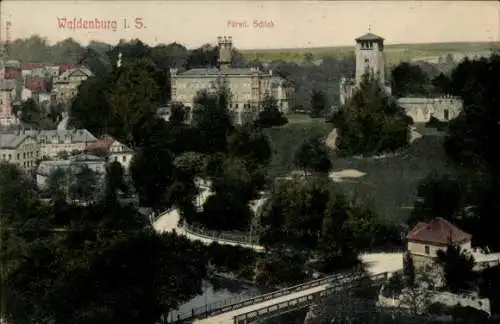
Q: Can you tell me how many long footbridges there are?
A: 1